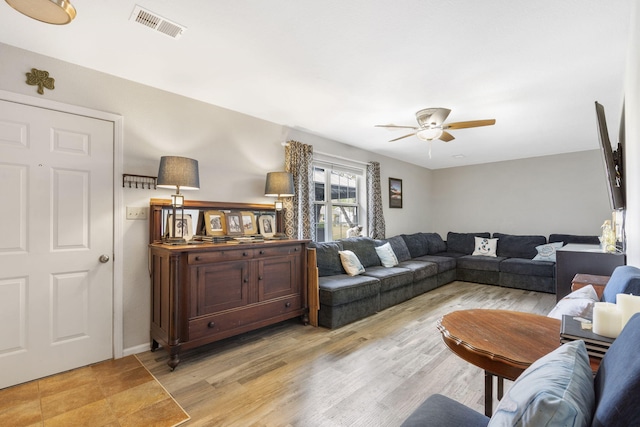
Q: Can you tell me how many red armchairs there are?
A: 0